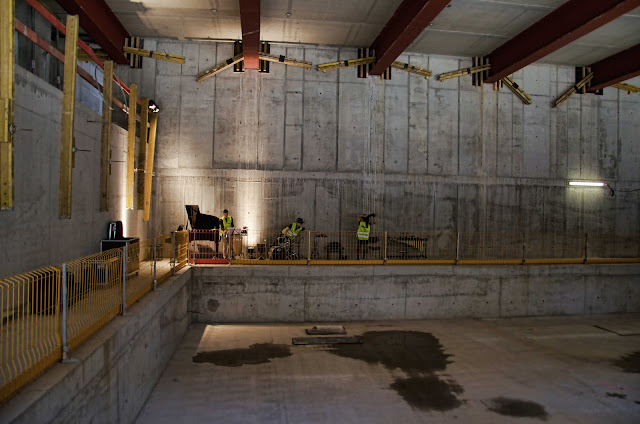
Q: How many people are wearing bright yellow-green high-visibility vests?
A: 3